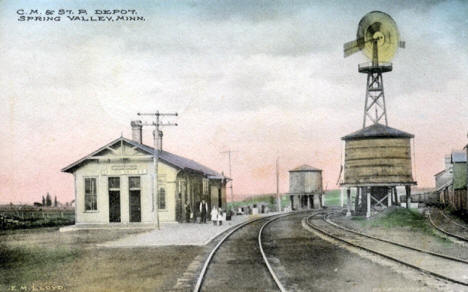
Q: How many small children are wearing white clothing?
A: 2